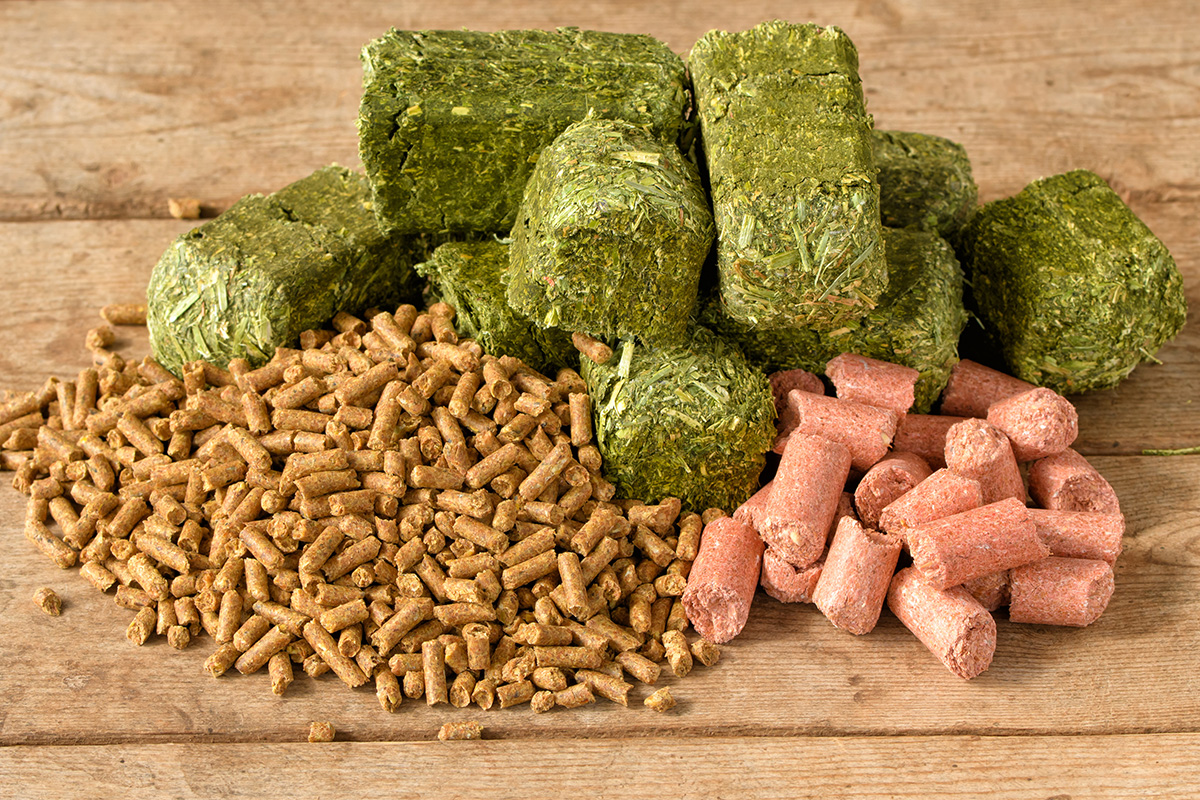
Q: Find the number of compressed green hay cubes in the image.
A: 9